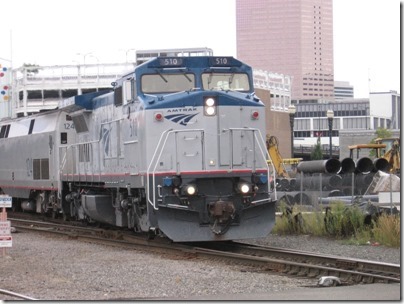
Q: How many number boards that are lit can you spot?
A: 2